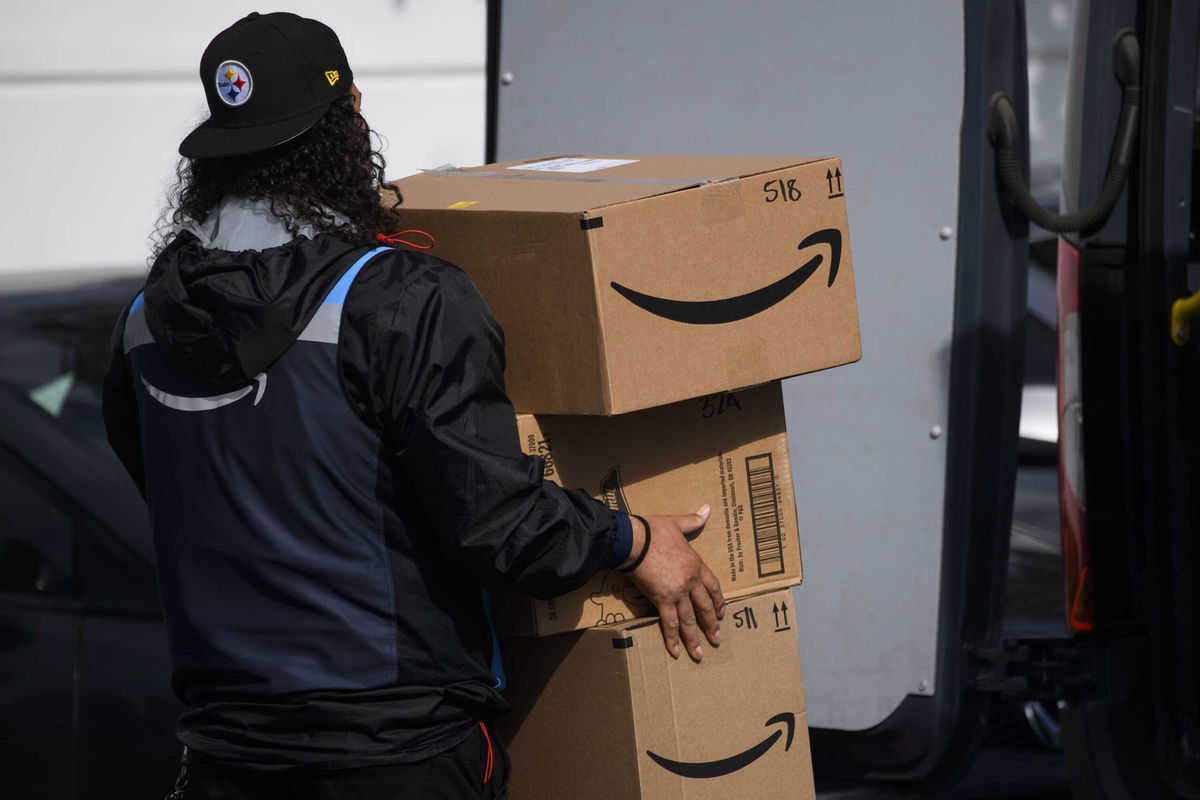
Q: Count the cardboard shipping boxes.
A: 3